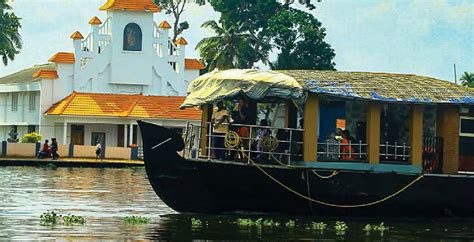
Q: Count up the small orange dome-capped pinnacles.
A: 4